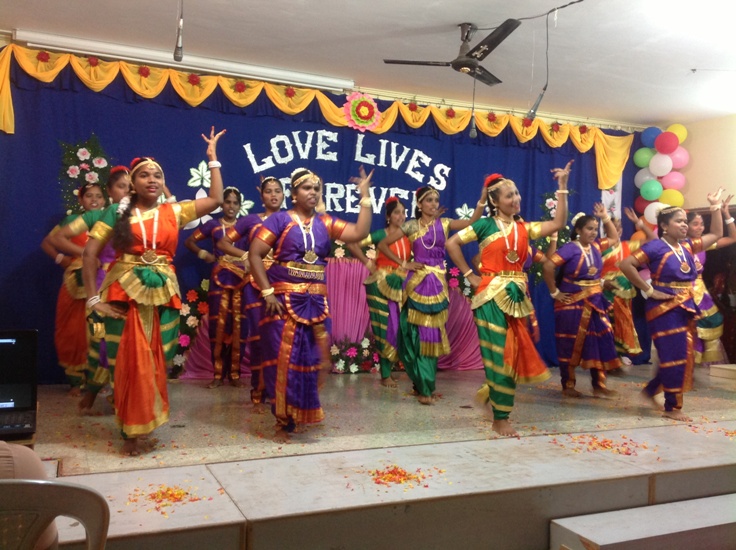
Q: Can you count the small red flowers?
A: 12